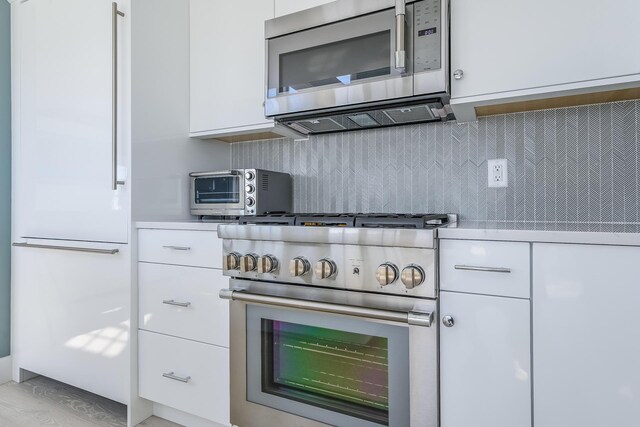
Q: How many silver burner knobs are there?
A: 7